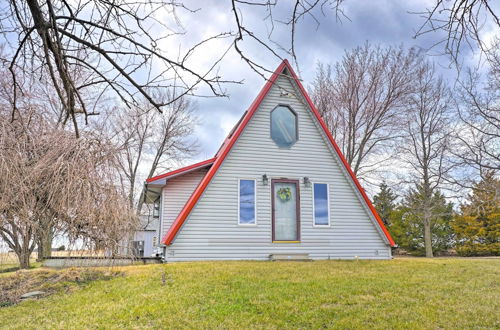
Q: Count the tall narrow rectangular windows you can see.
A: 2